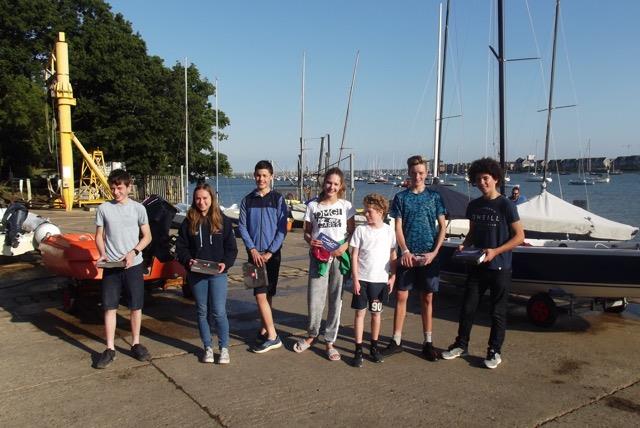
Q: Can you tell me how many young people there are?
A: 7